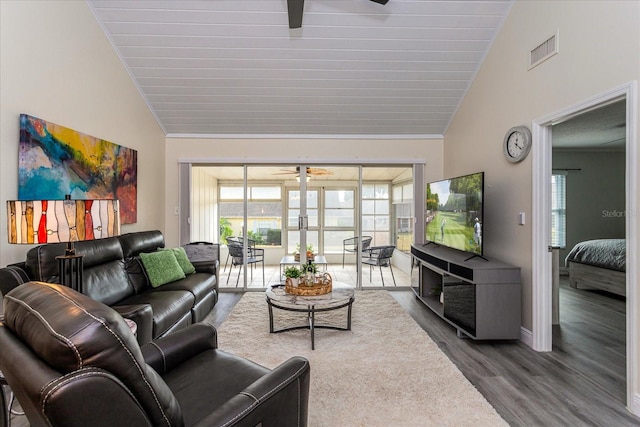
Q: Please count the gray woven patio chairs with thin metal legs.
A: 4